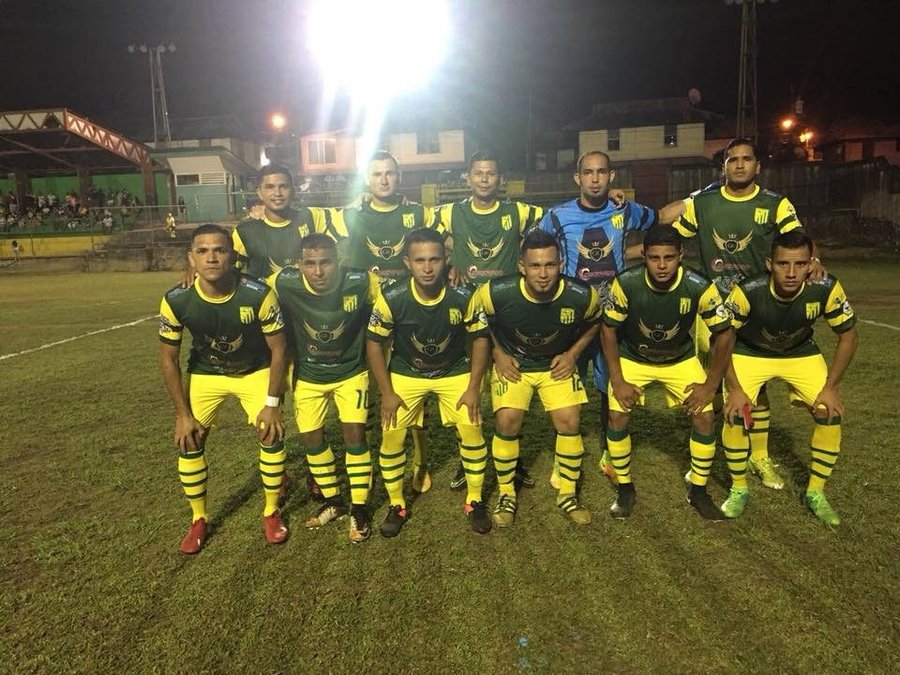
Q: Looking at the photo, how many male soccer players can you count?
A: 11